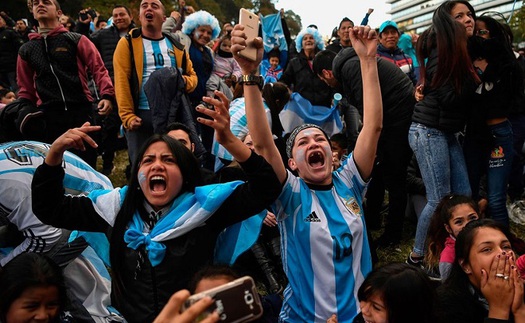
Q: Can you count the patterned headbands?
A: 1